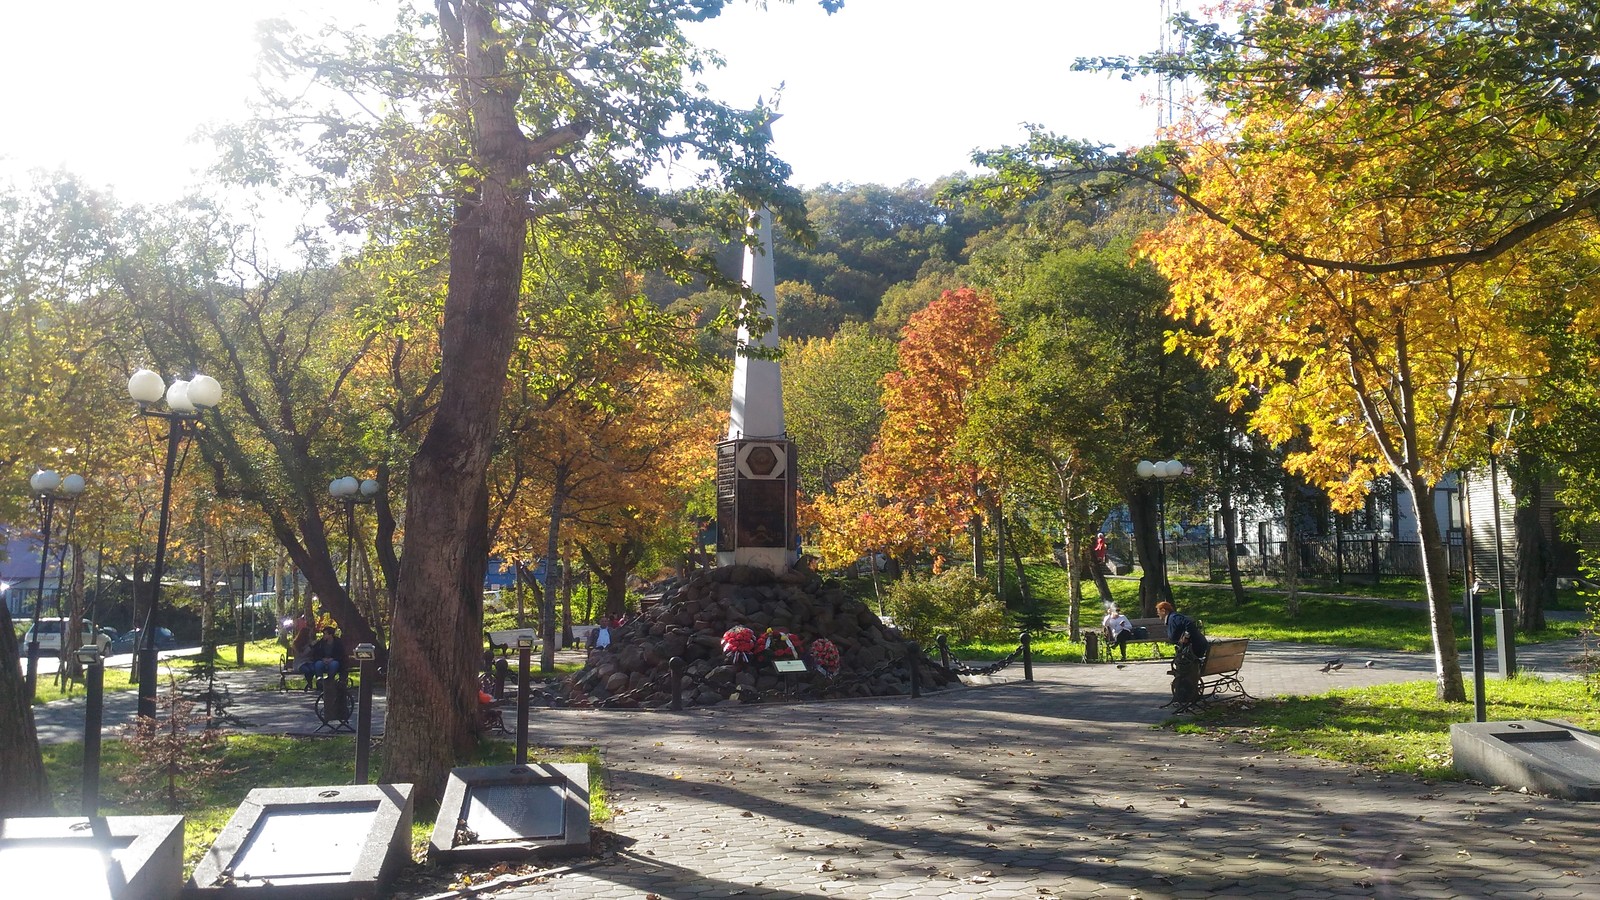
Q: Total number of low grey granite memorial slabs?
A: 4